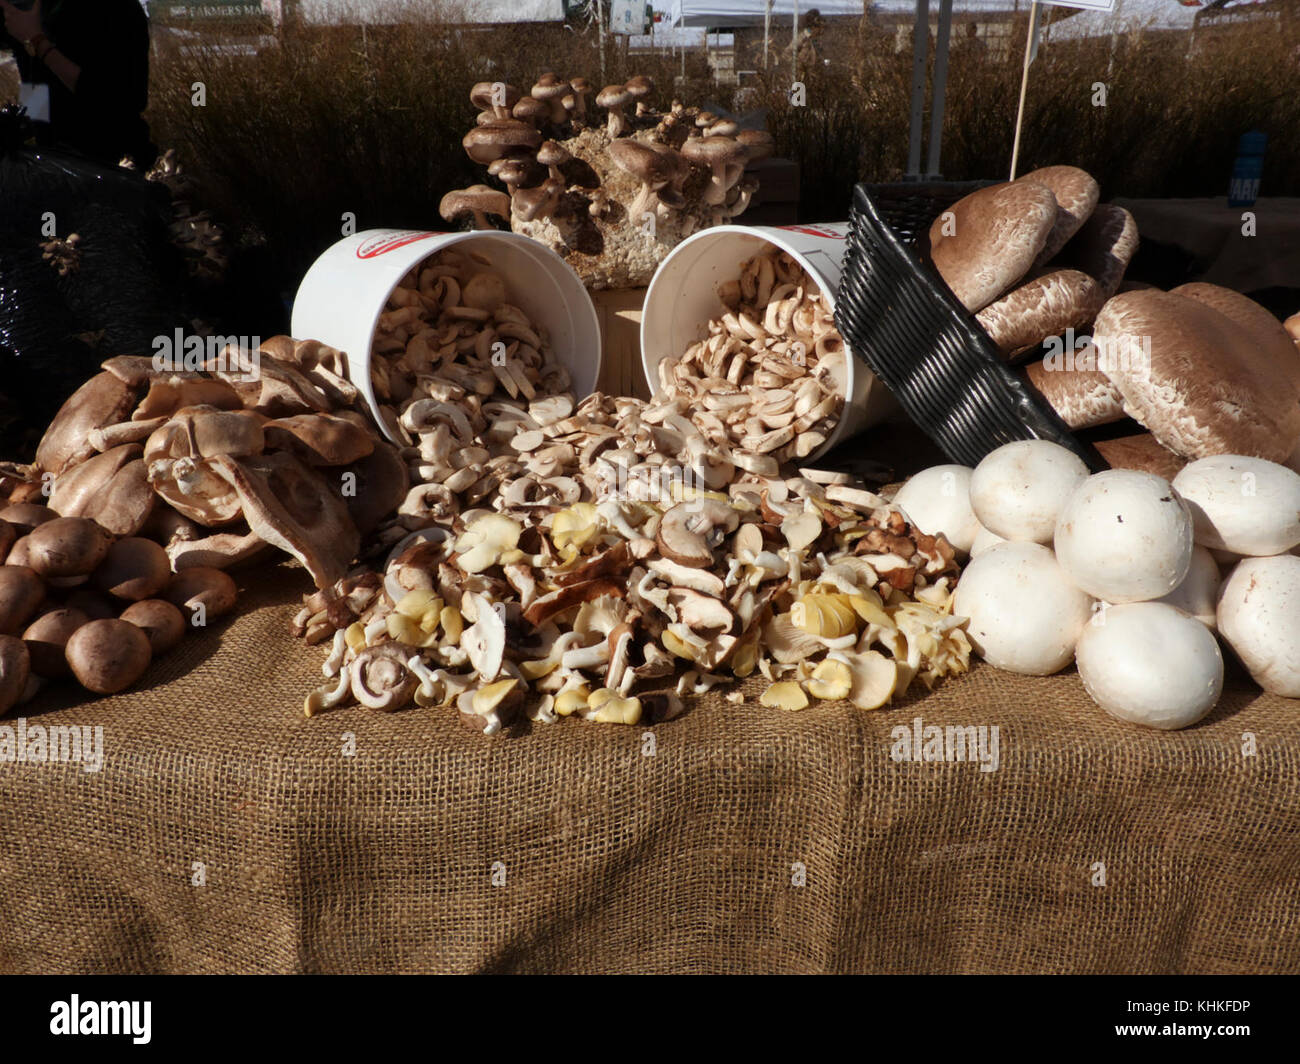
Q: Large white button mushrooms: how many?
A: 9